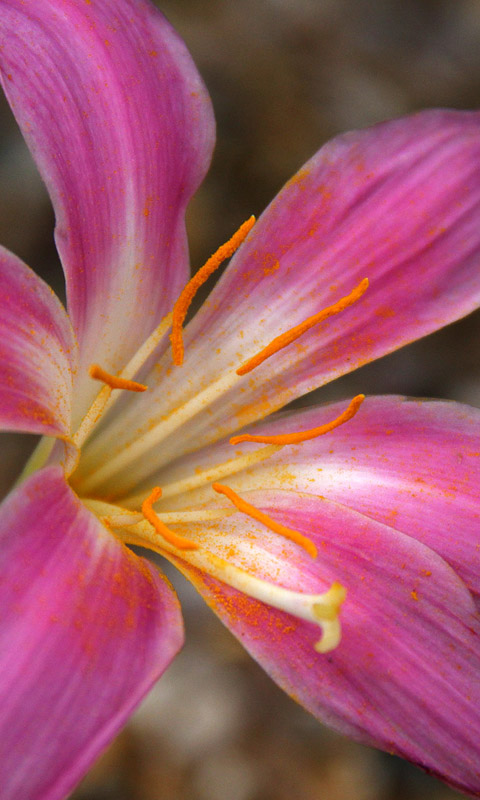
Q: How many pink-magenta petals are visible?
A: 6